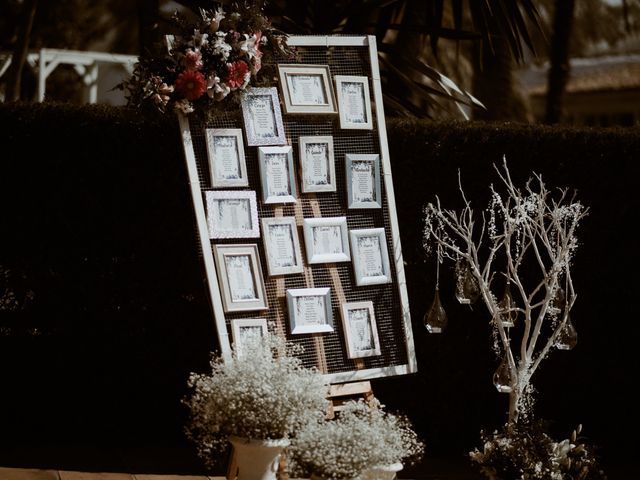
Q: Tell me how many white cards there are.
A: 15